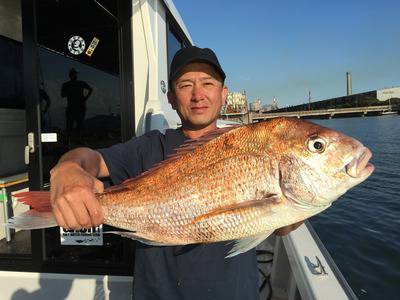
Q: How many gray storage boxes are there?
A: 0